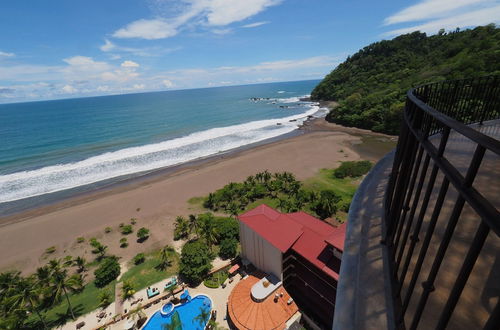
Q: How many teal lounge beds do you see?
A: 2